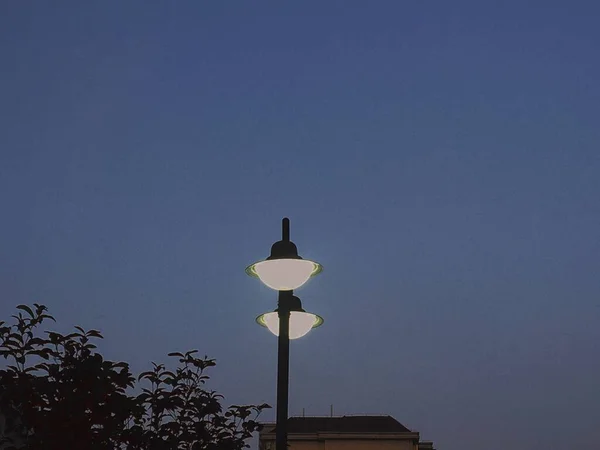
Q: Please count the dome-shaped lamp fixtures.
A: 2